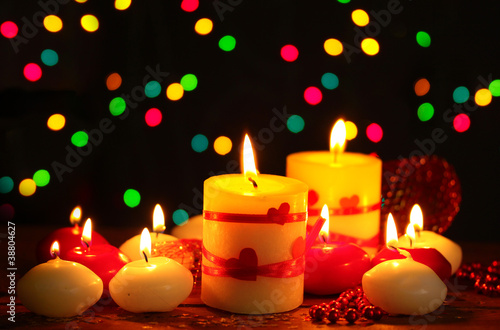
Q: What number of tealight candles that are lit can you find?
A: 9